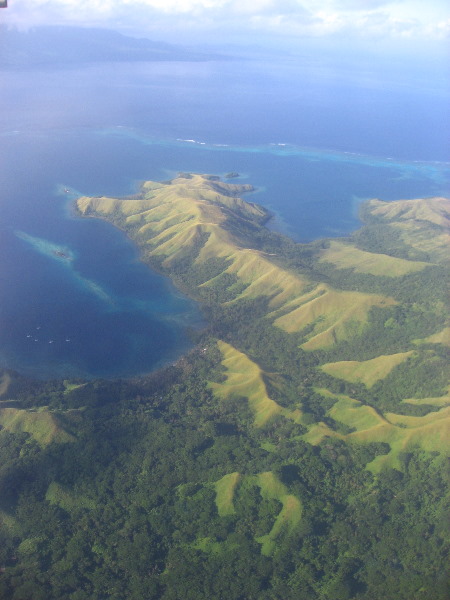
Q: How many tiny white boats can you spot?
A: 5